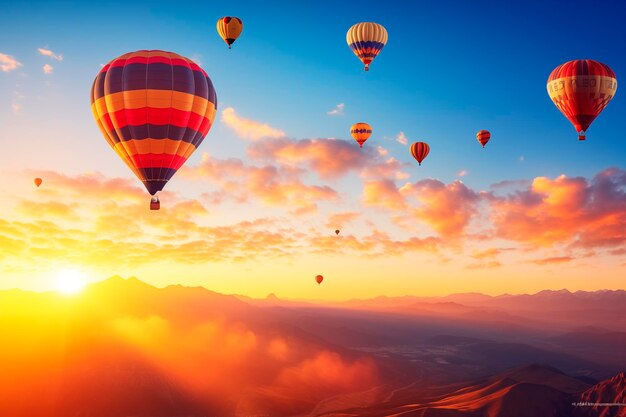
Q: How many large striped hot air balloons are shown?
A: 1